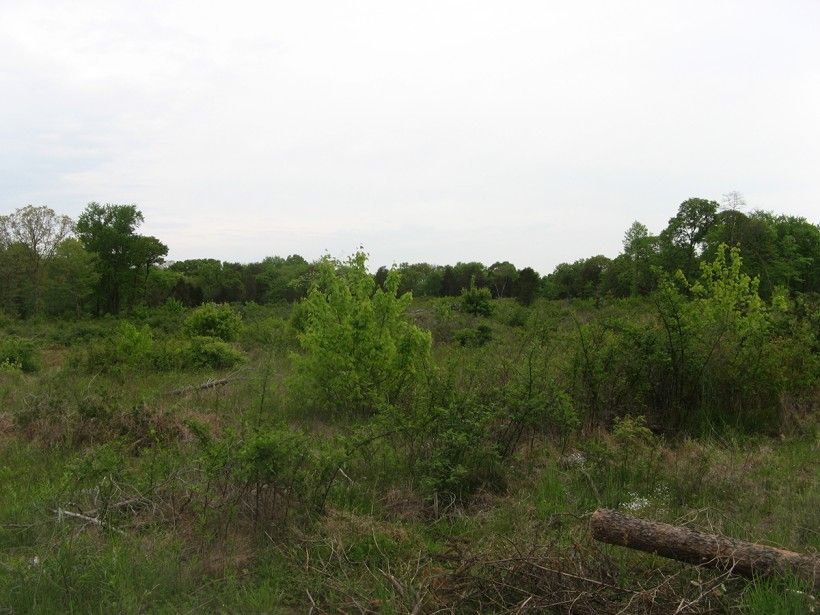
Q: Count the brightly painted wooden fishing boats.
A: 0